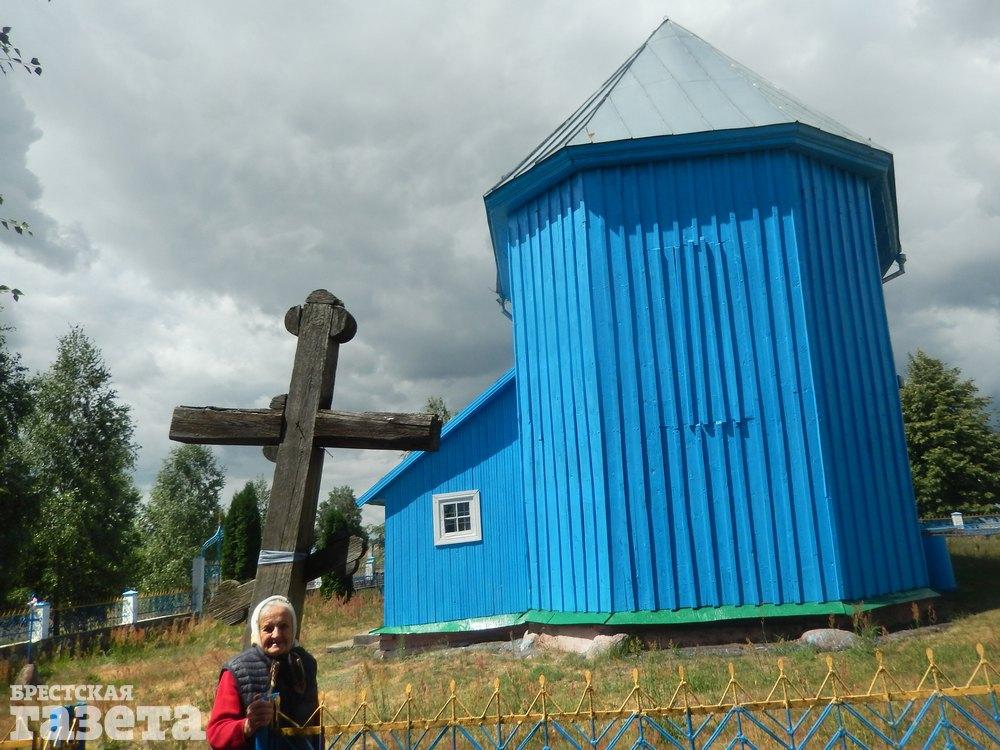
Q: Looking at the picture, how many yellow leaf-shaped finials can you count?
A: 15